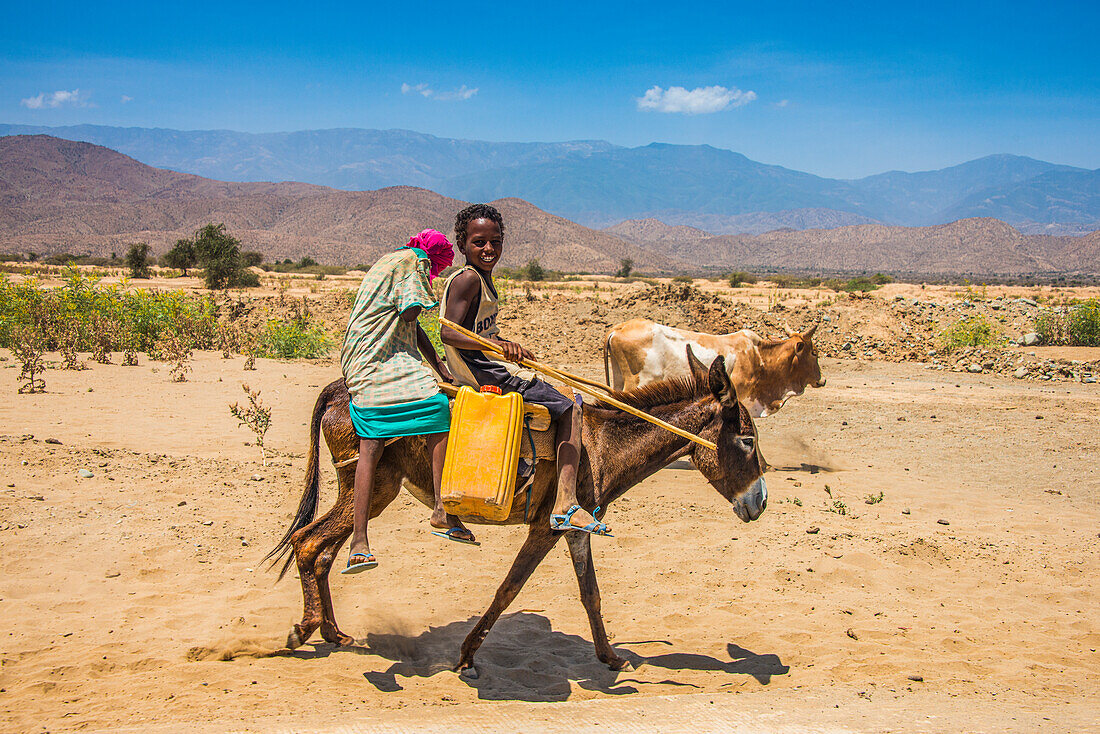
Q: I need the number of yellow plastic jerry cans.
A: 1